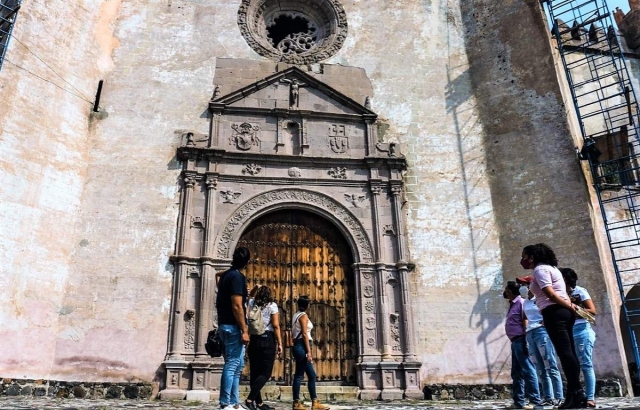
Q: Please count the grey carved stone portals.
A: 1